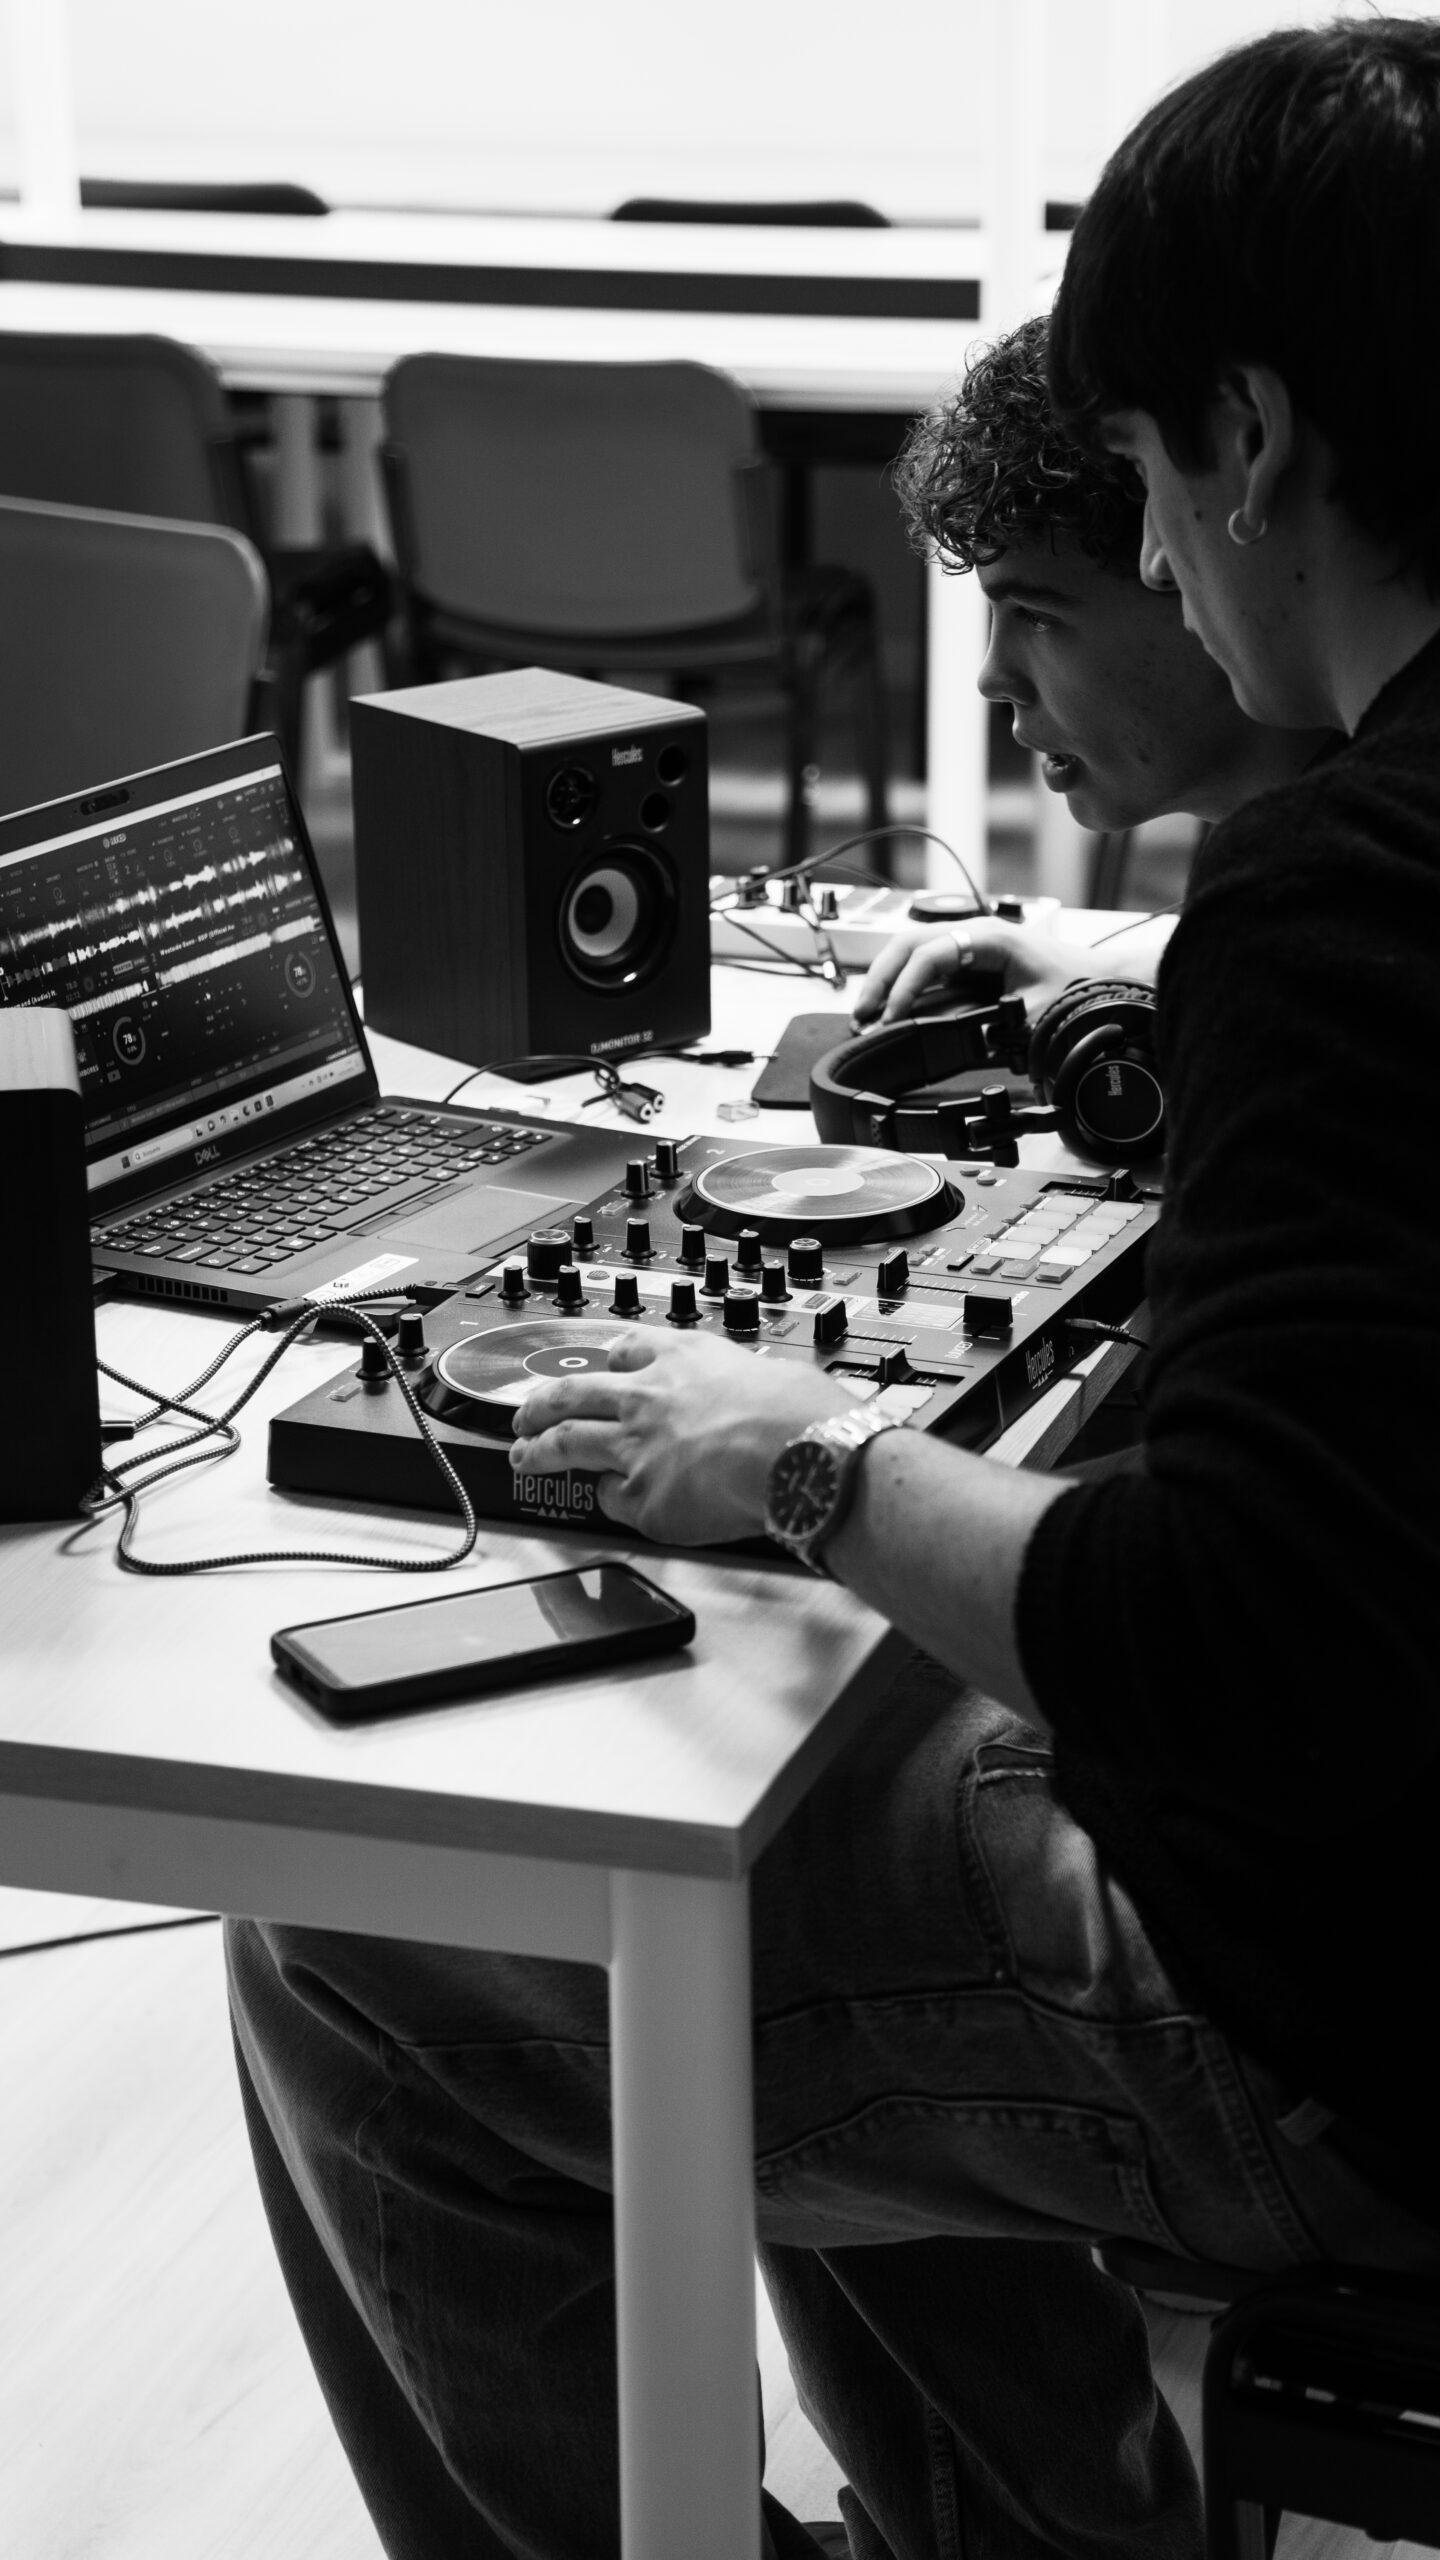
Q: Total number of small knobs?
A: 14